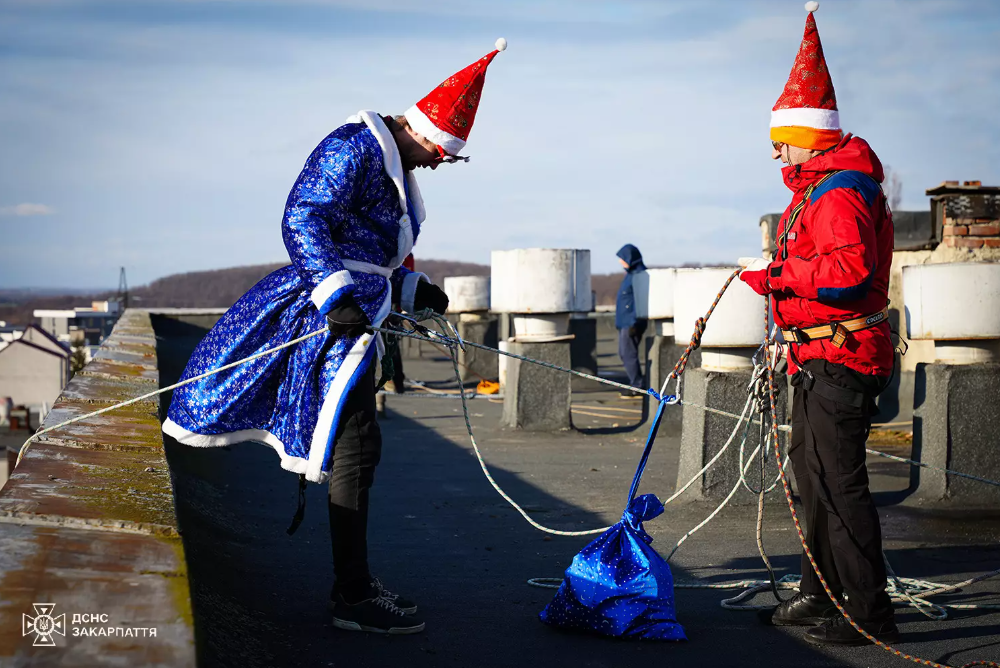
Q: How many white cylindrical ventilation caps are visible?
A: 5